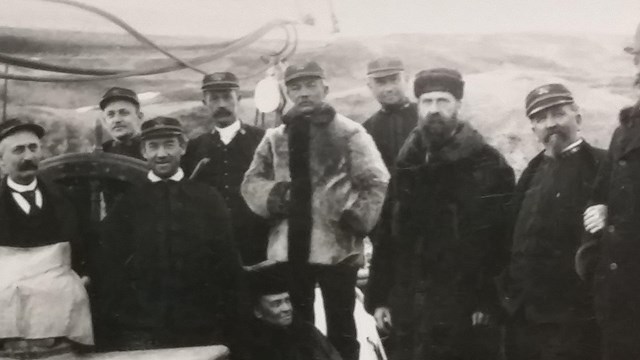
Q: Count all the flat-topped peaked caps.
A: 7